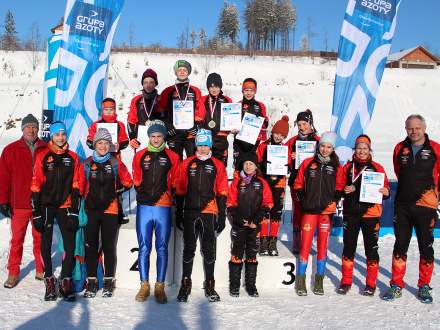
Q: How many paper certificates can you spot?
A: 8